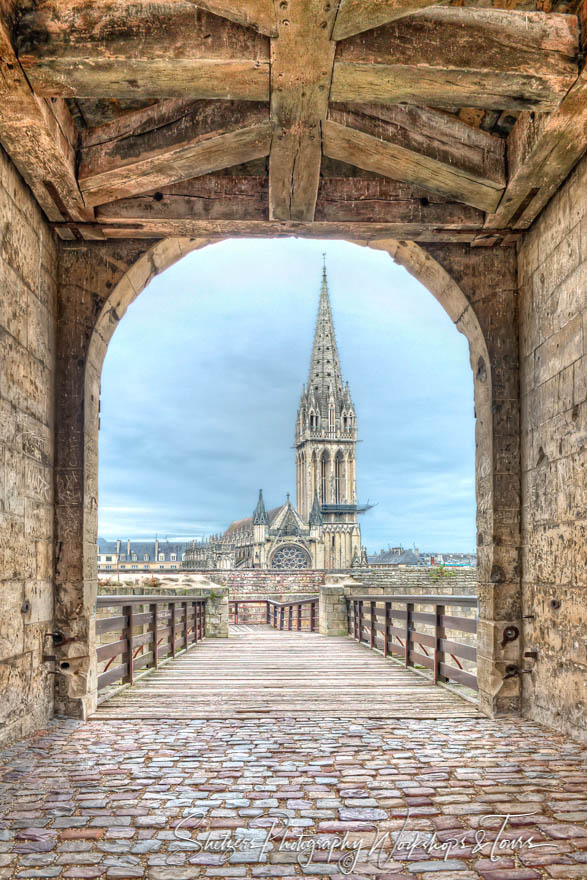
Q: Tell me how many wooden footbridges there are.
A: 1